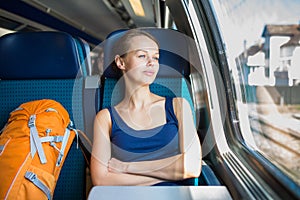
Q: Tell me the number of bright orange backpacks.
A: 1